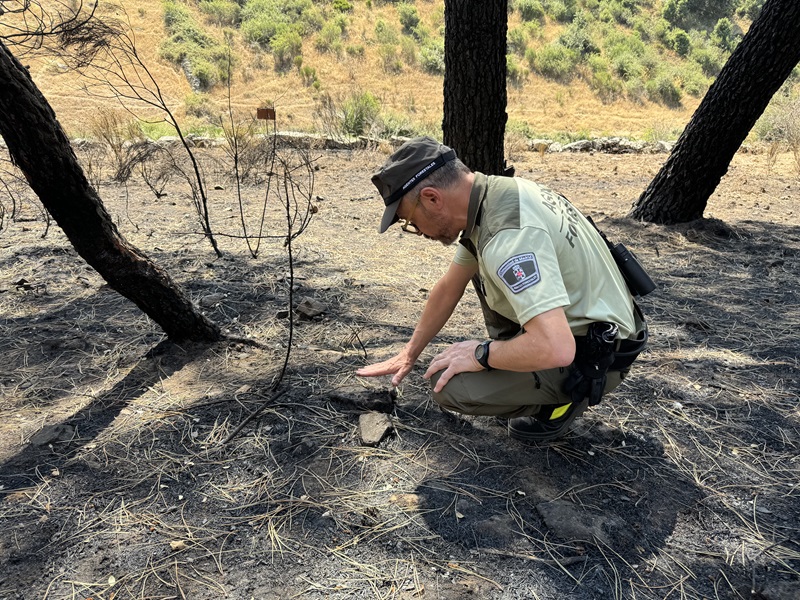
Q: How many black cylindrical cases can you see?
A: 1